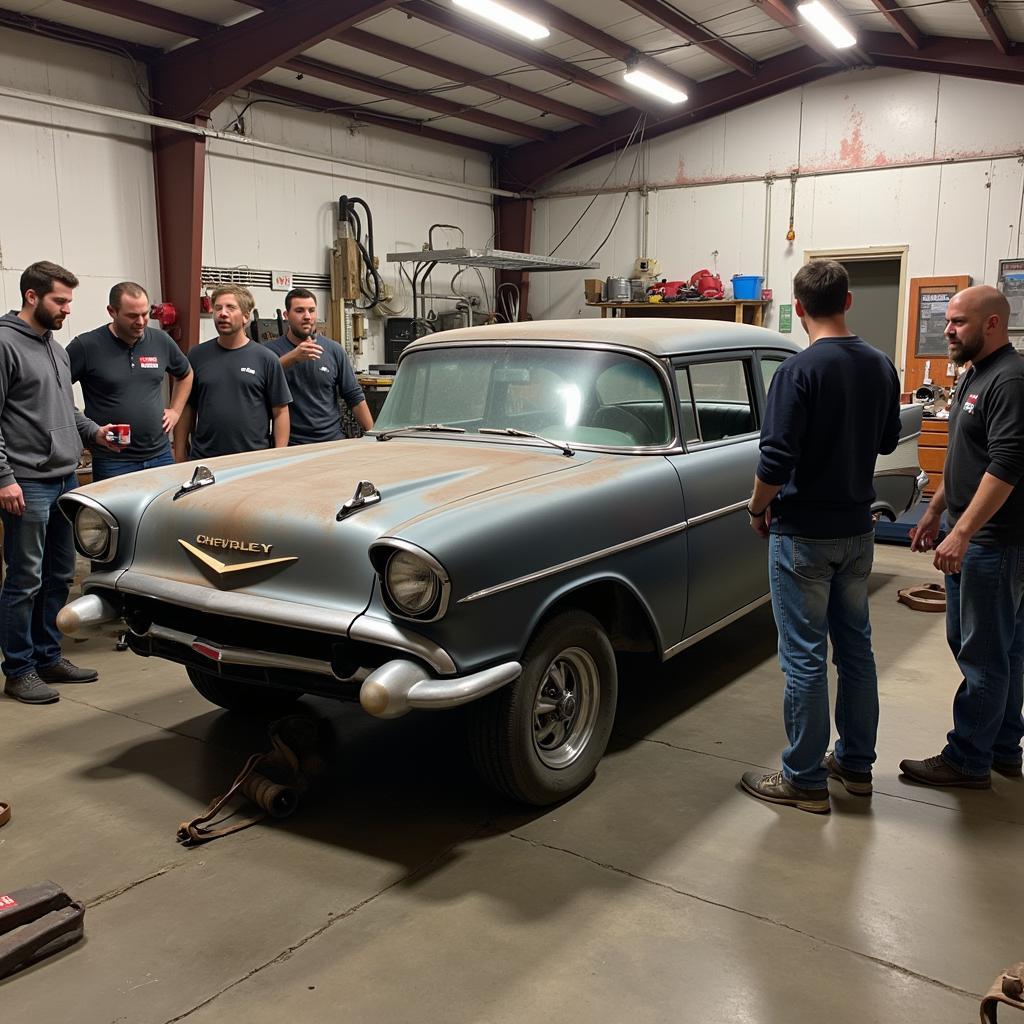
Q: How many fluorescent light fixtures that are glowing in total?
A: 3